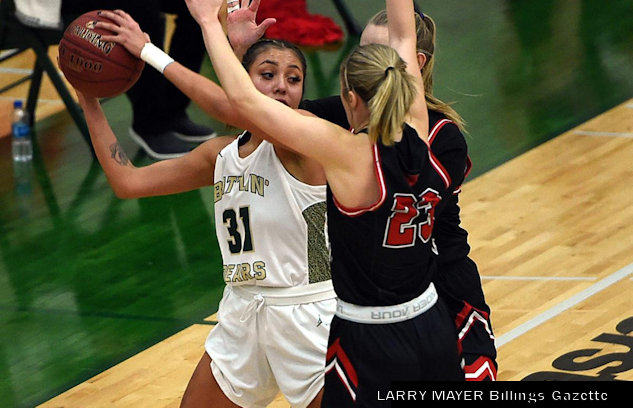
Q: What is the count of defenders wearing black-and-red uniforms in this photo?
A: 2